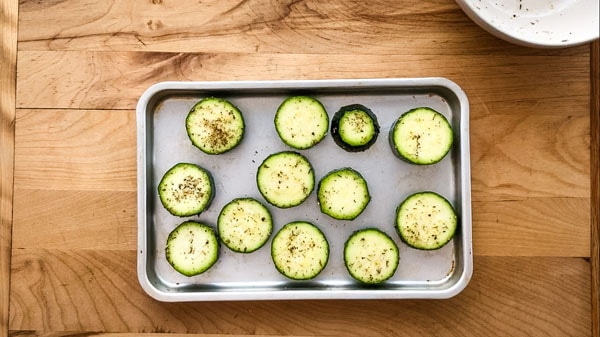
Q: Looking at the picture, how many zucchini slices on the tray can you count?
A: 12